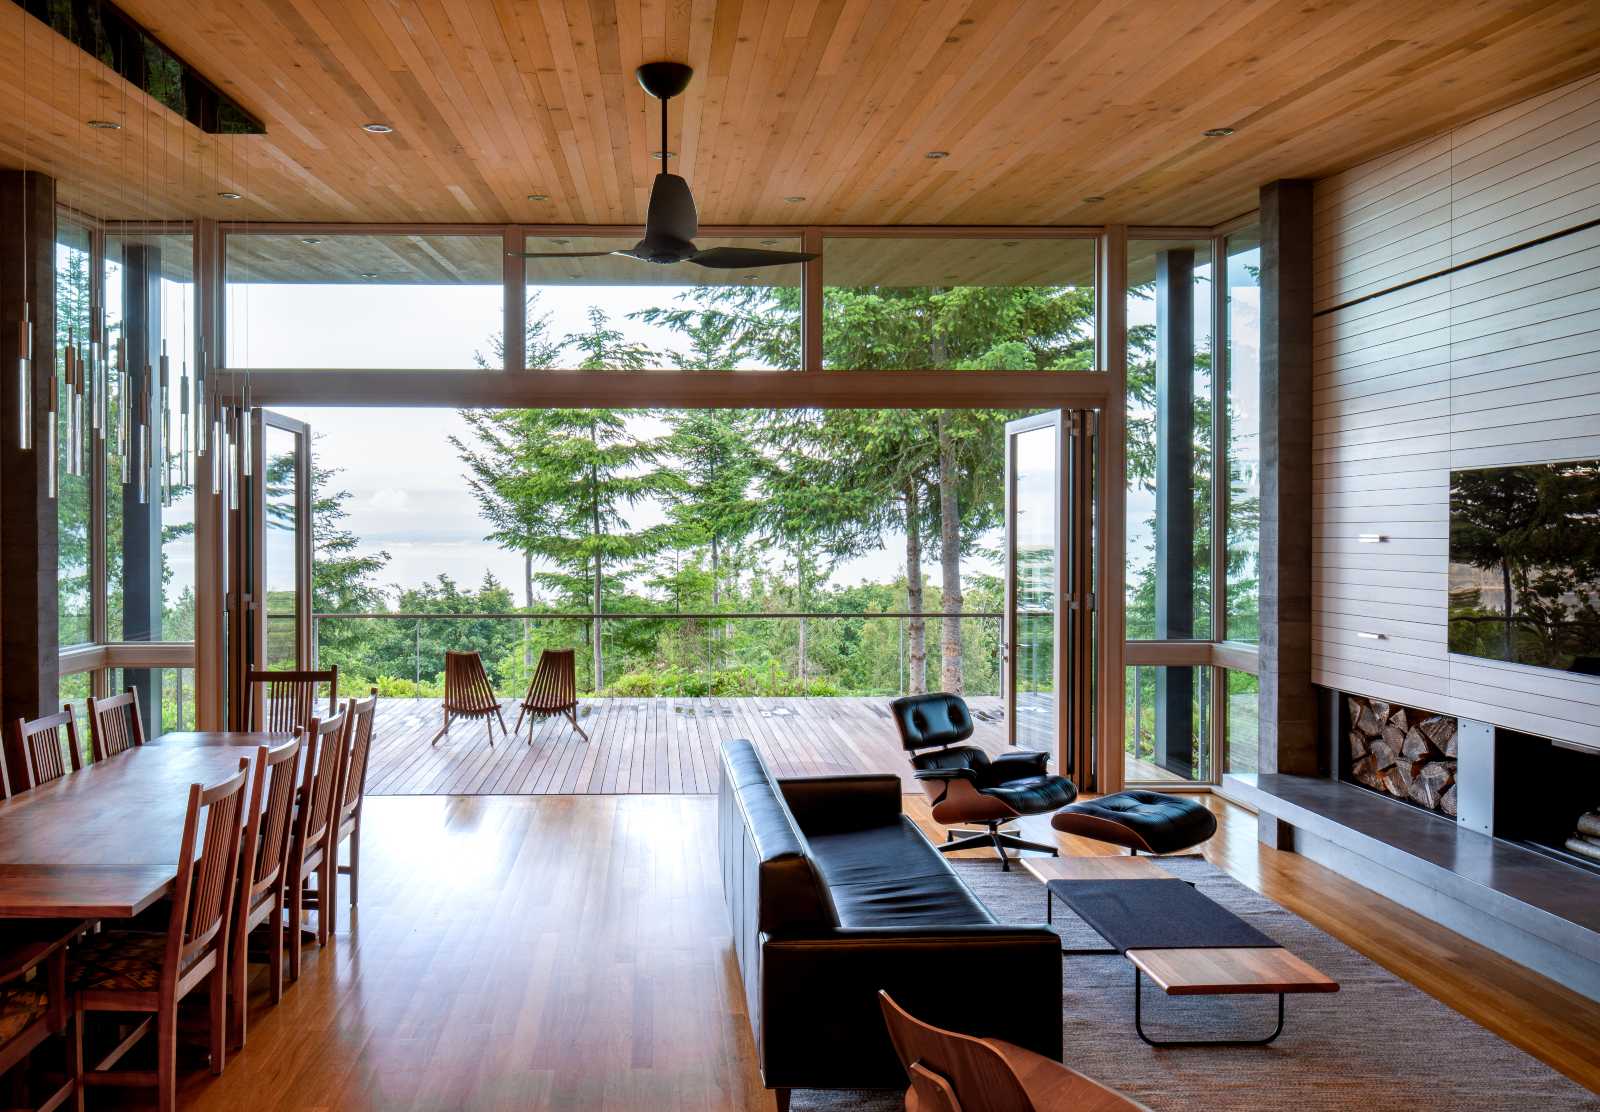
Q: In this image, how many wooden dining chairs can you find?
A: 9